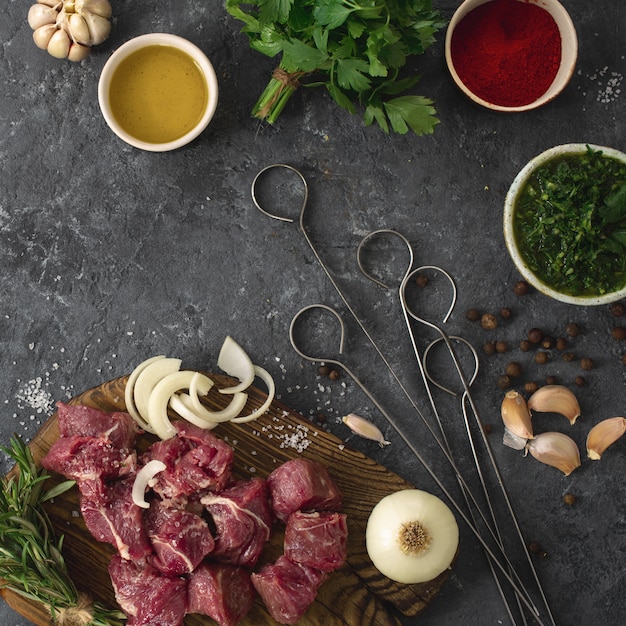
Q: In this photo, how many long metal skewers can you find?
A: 5